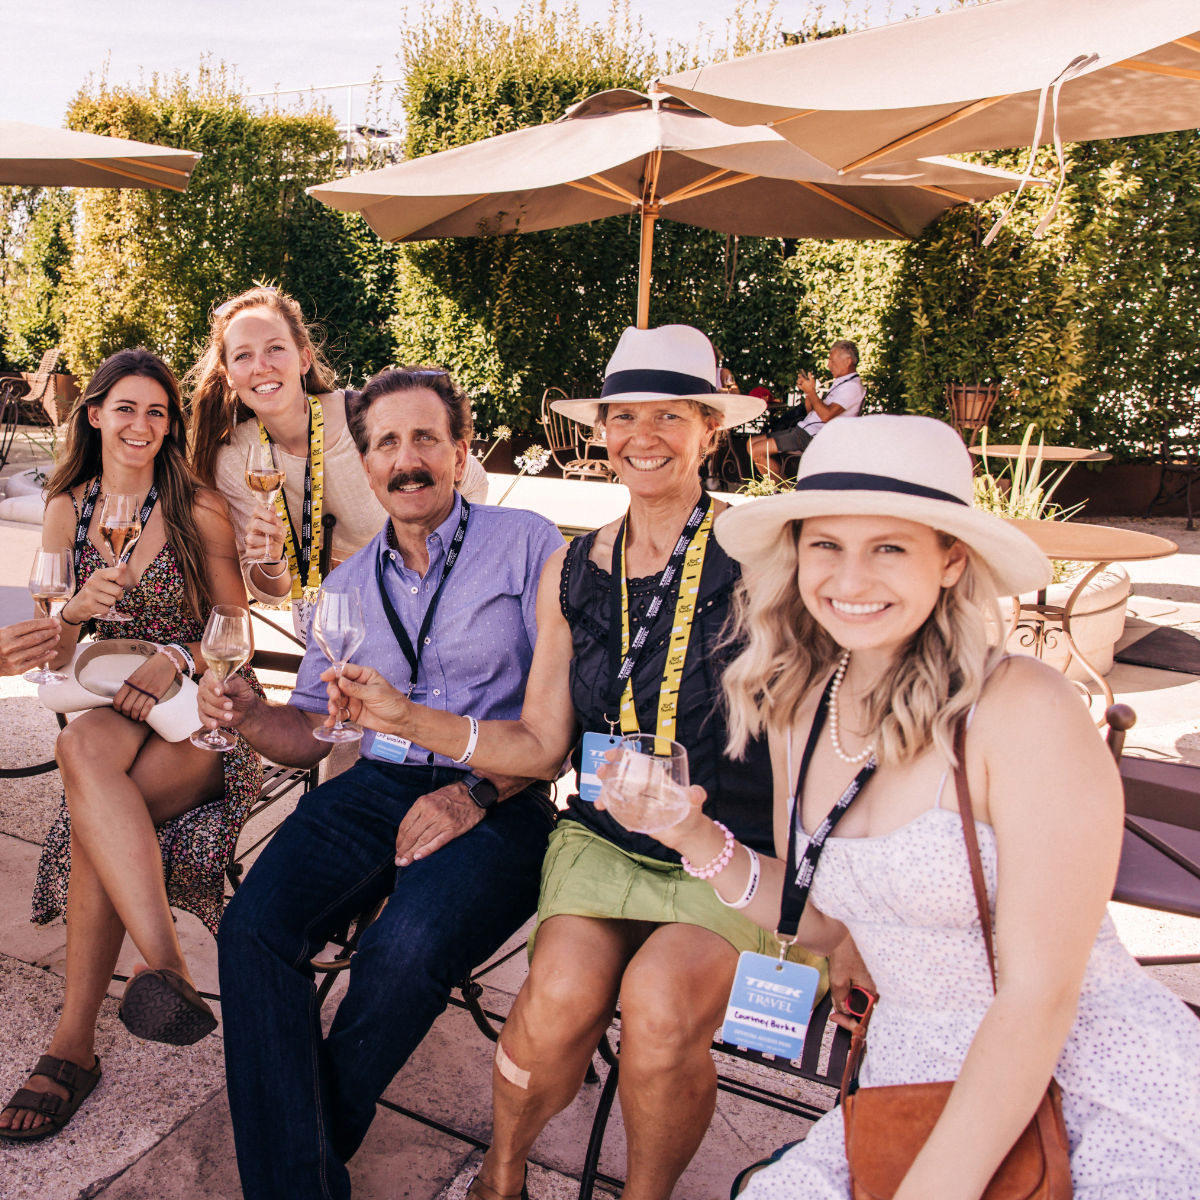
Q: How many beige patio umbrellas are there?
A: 3